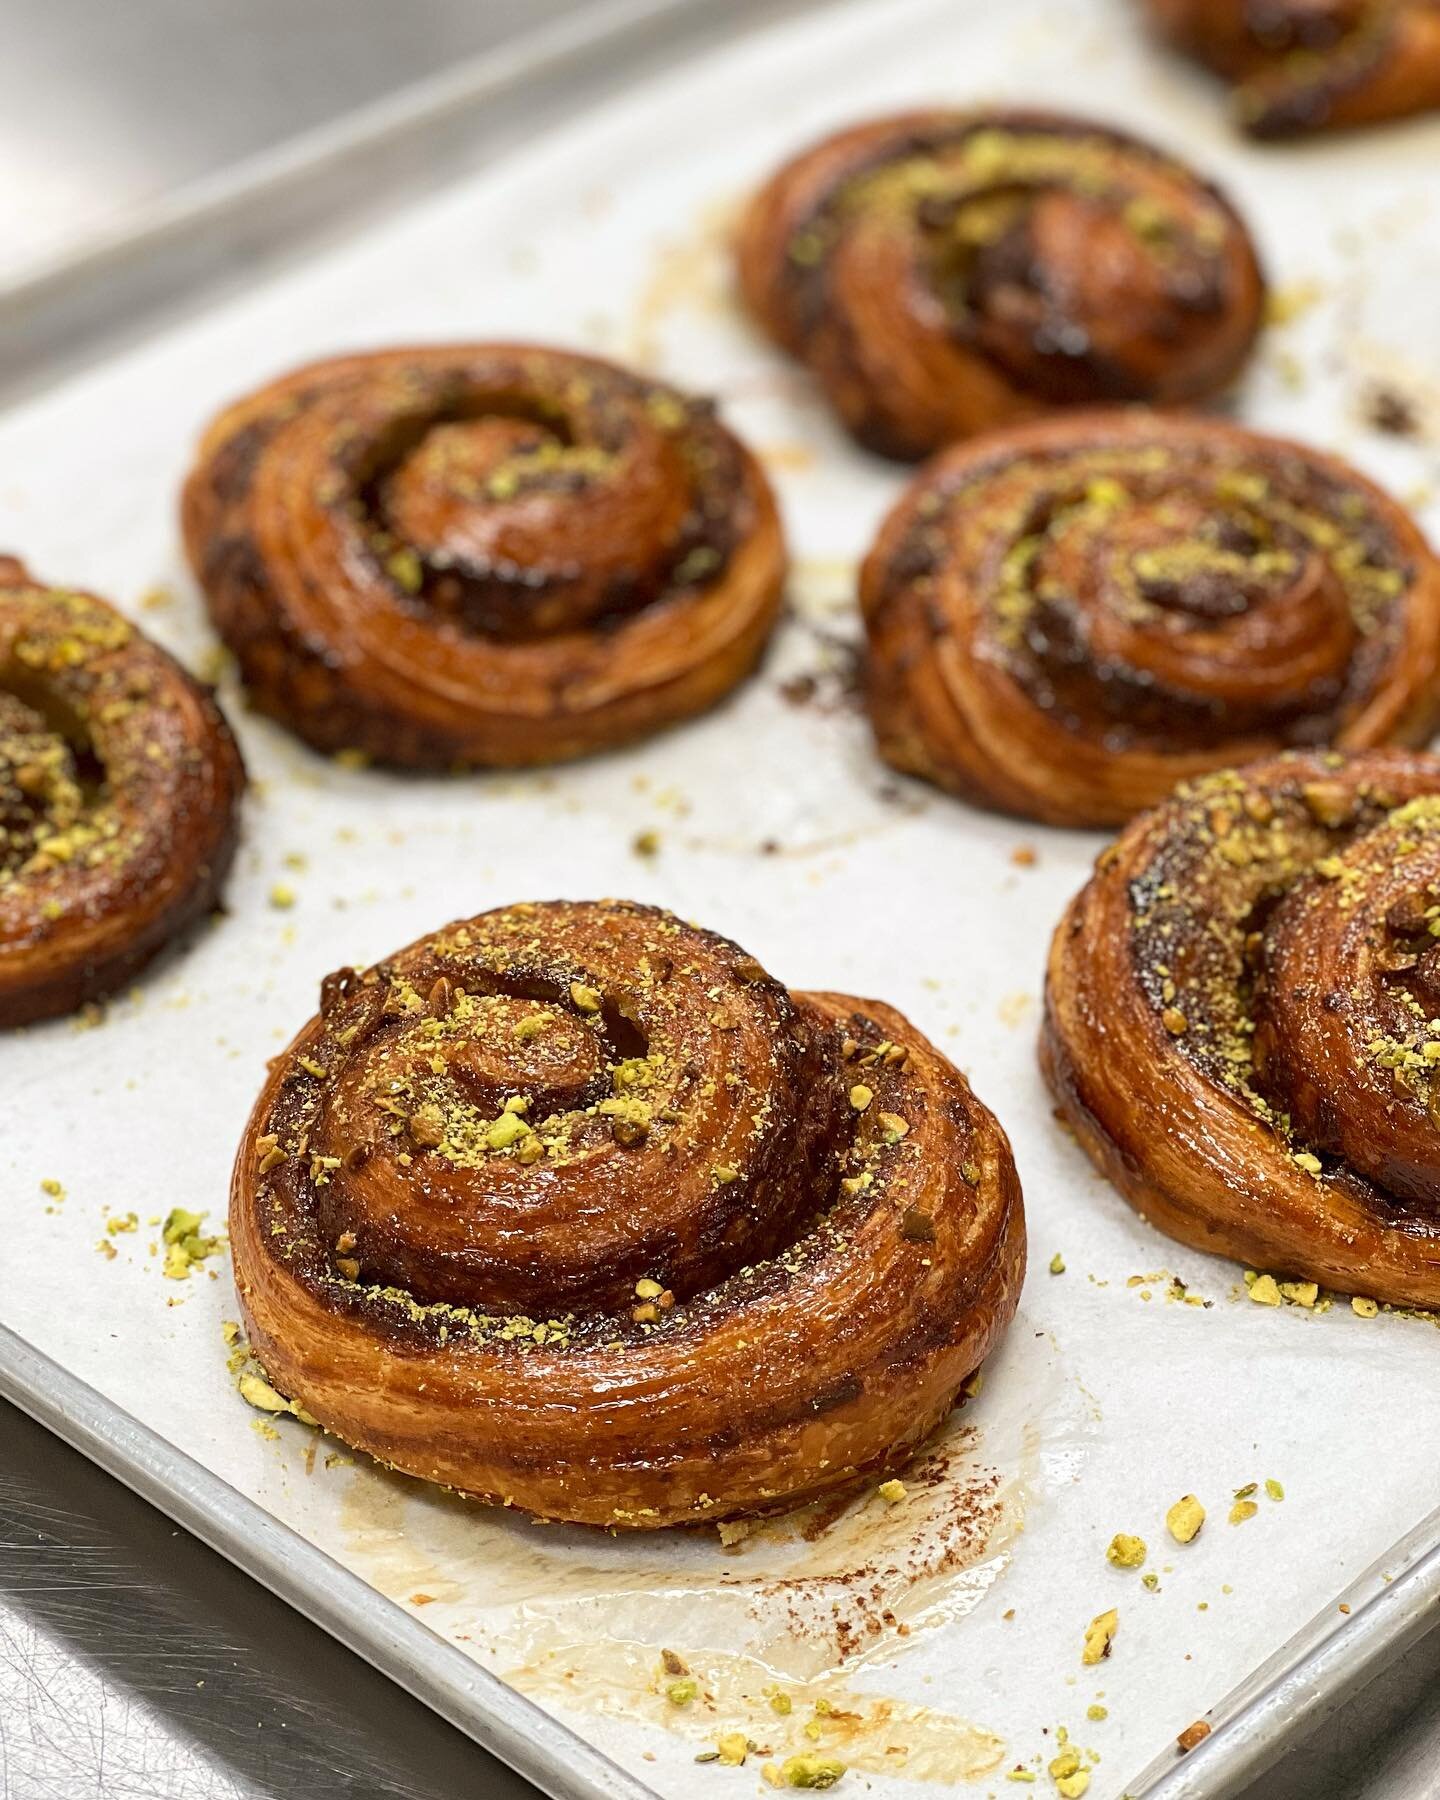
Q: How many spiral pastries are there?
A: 7